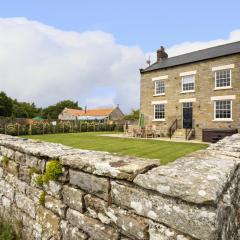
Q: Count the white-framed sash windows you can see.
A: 5